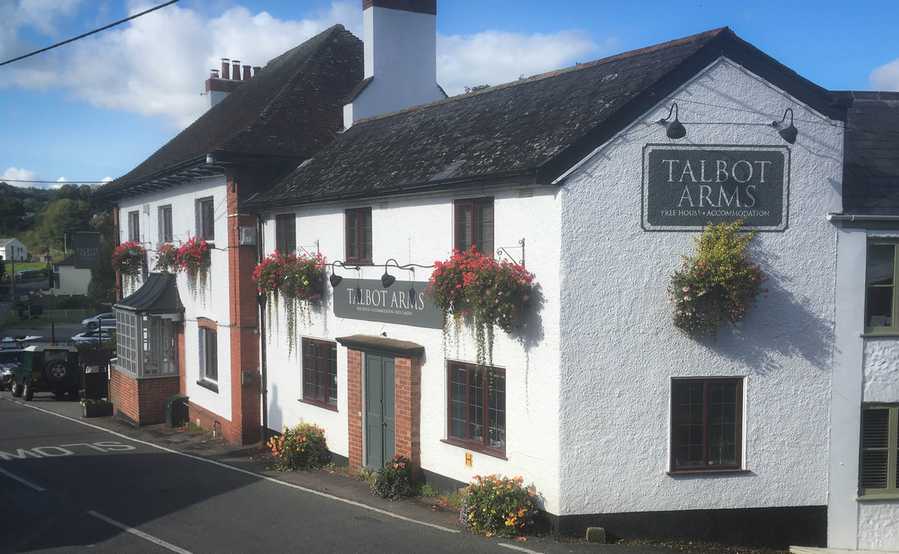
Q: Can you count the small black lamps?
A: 4